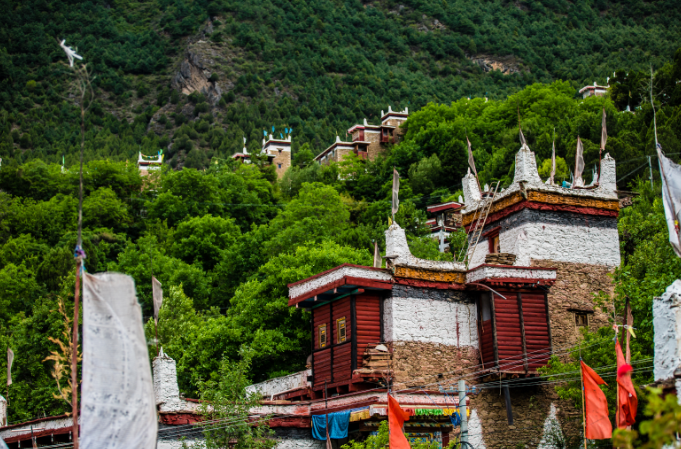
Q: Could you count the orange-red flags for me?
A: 3